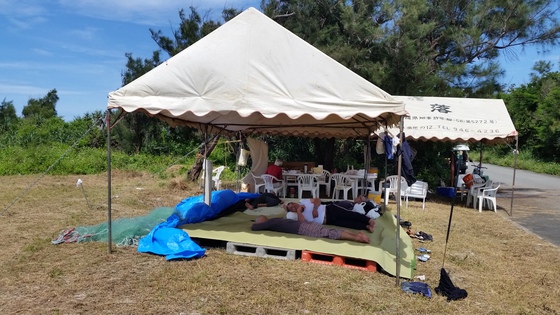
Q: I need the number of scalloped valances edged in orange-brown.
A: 2